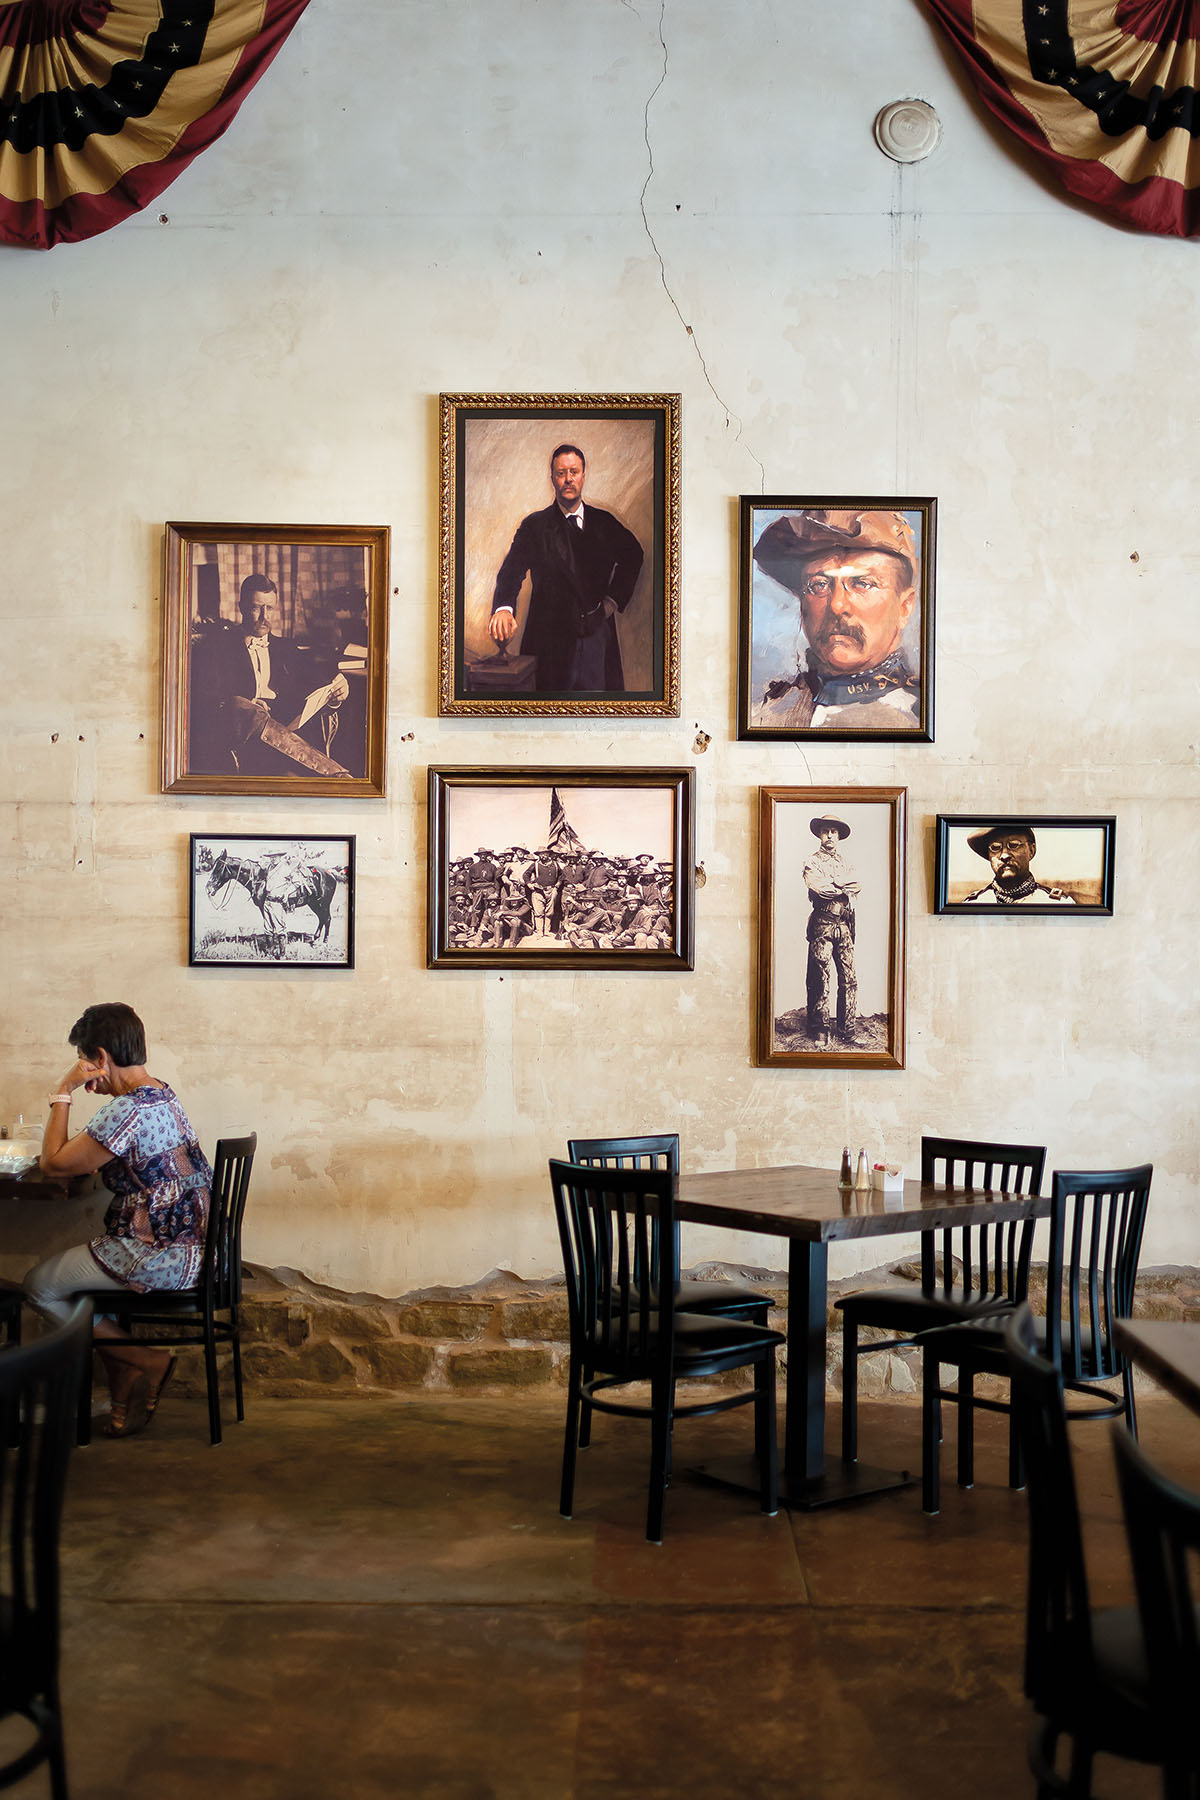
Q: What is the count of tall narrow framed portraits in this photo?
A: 1